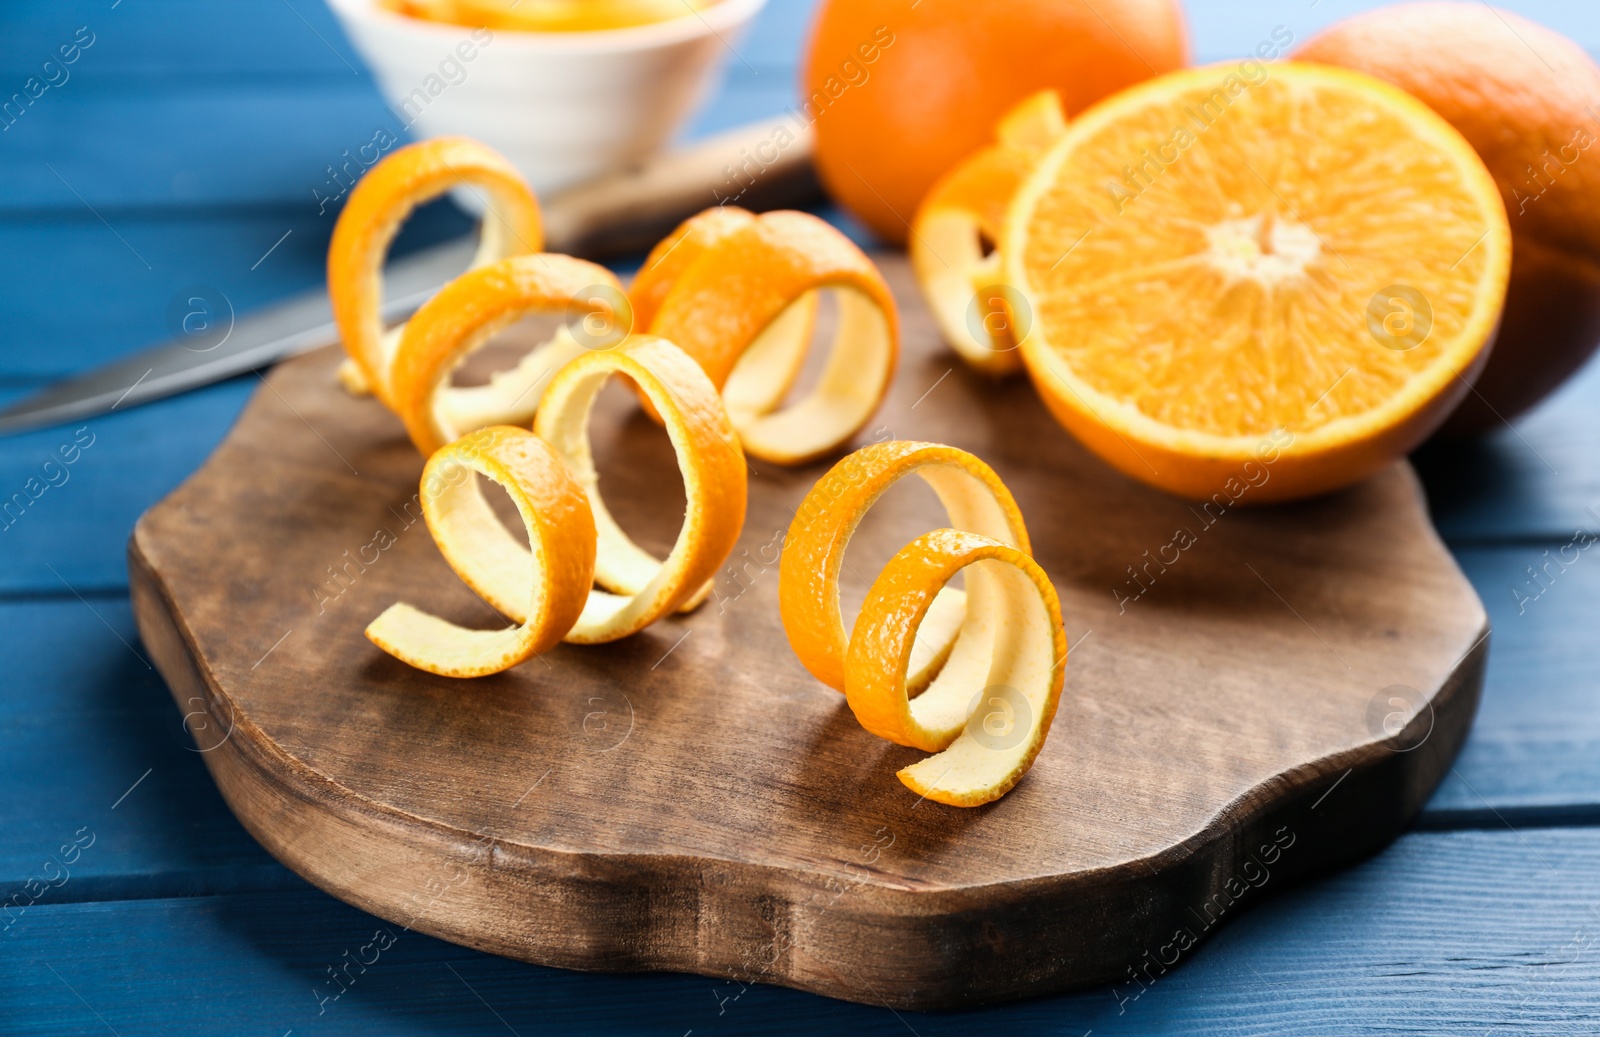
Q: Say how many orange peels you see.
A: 5